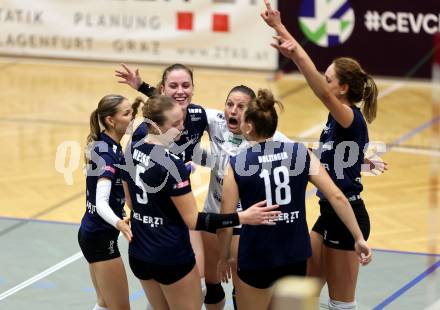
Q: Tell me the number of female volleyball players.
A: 6